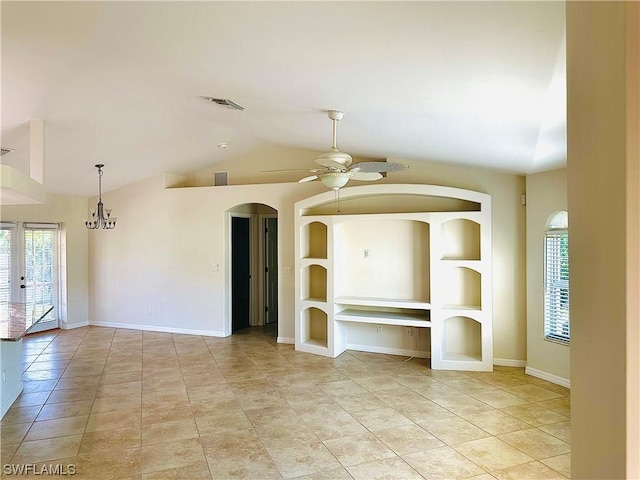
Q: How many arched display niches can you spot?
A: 6